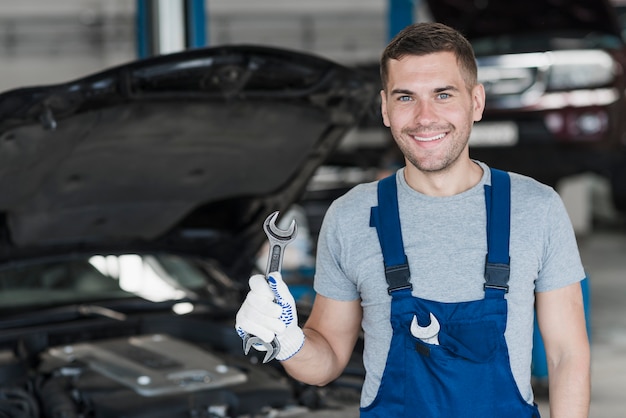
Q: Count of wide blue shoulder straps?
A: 2